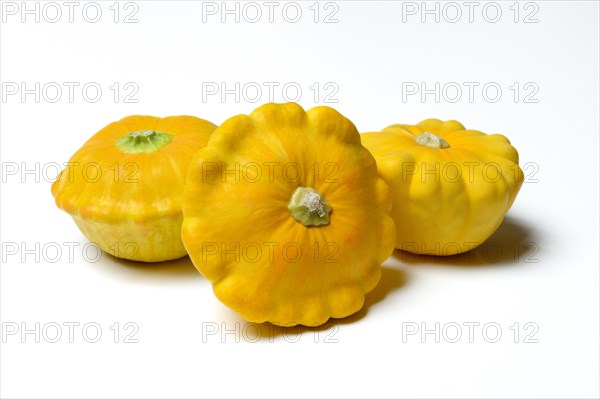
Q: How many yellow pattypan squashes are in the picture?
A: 3